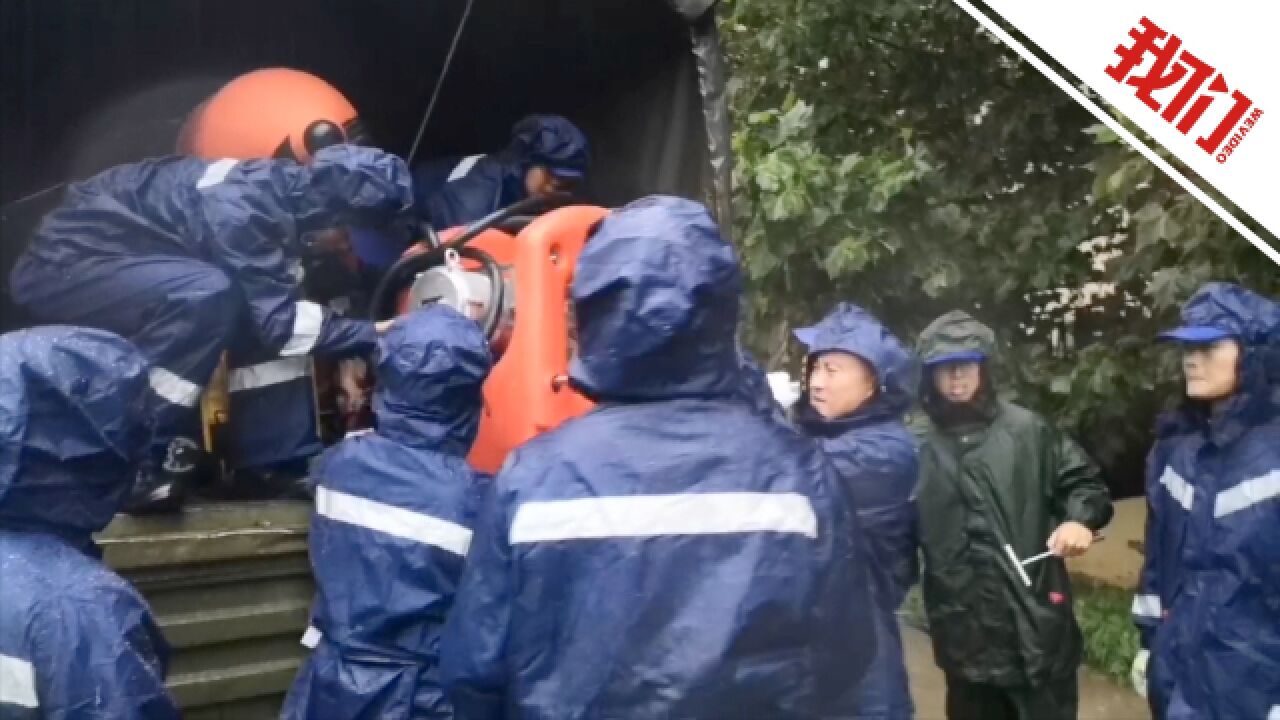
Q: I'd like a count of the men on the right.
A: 3